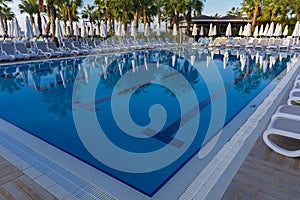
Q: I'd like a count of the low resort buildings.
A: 1